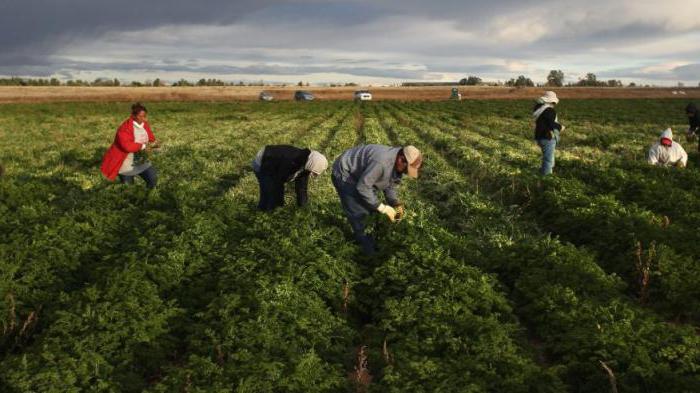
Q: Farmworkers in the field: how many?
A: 6